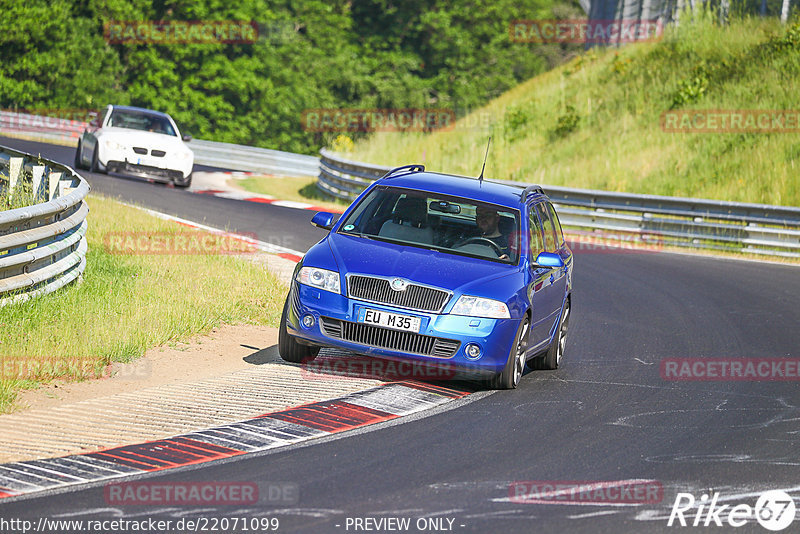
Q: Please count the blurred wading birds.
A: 0